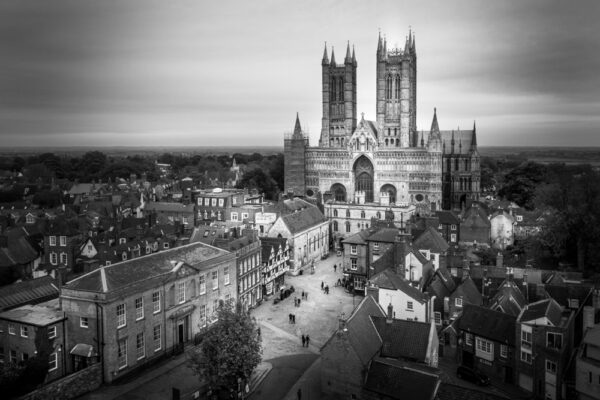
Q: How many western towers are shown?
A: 2